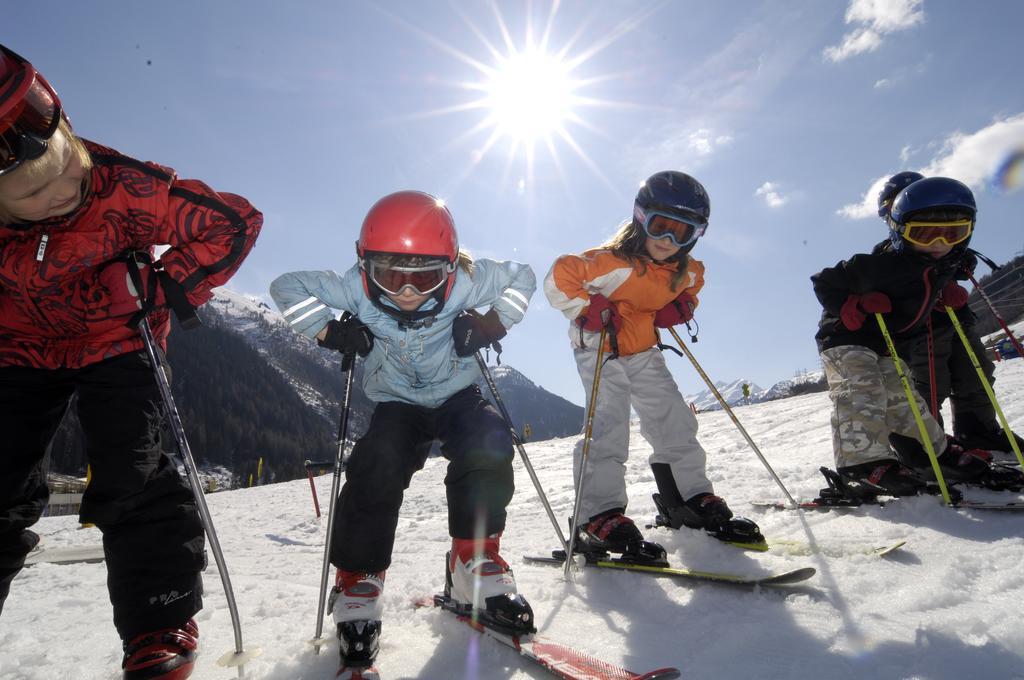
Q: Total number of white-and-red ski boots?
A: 2